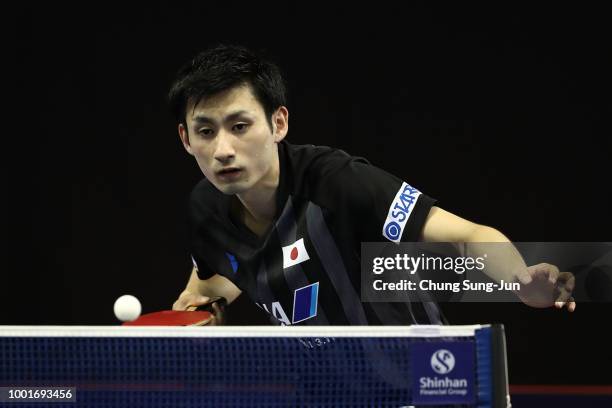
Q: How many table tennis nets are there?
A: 1